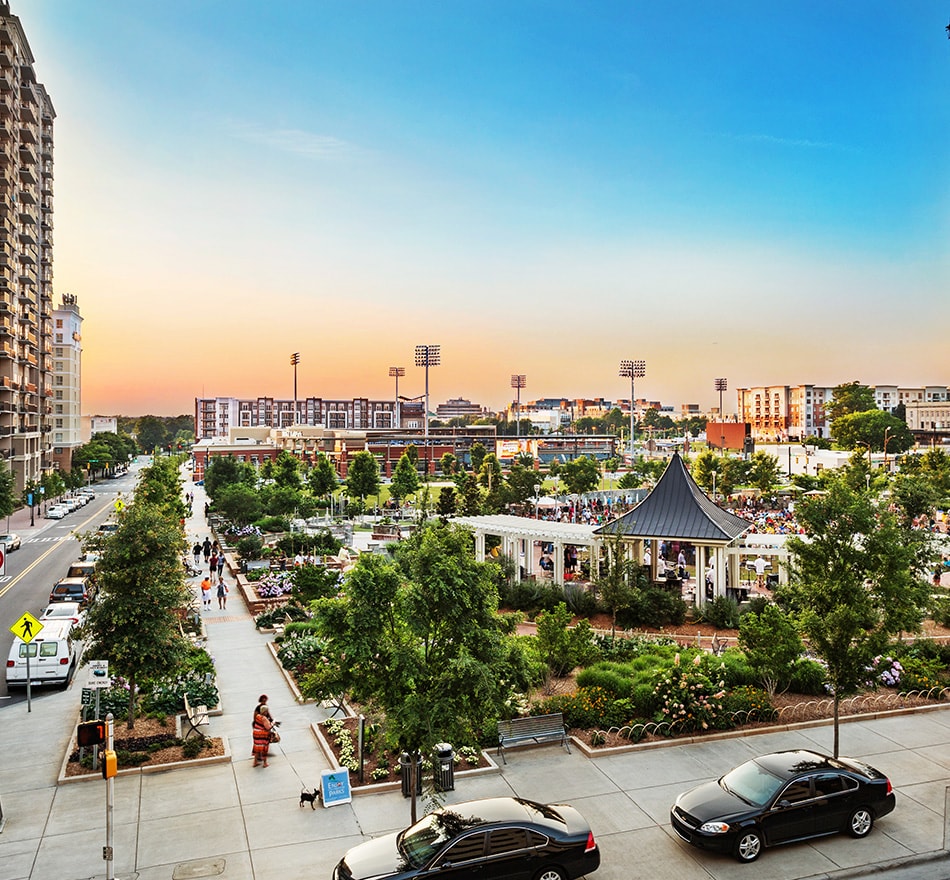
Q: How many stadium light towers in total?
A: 6